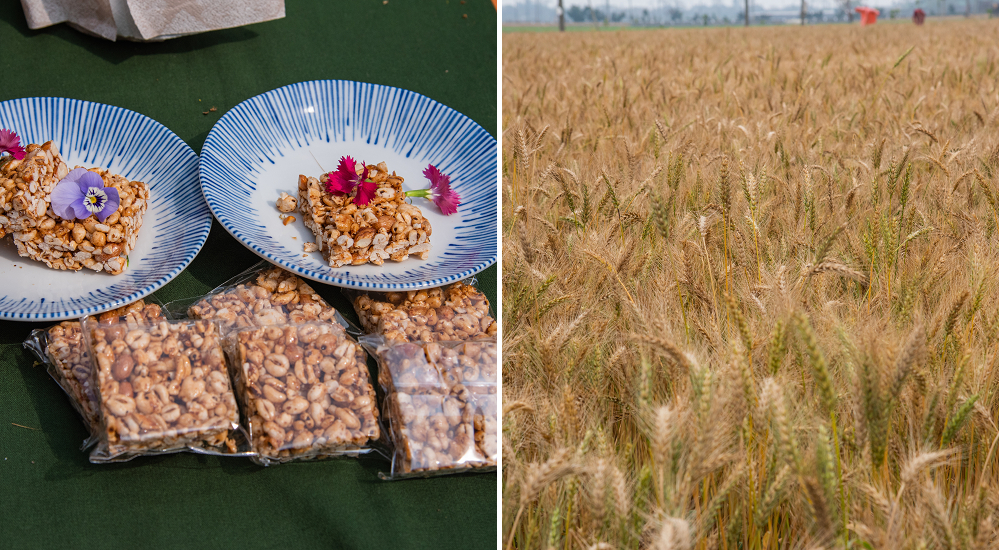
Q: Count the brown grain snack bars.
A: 9